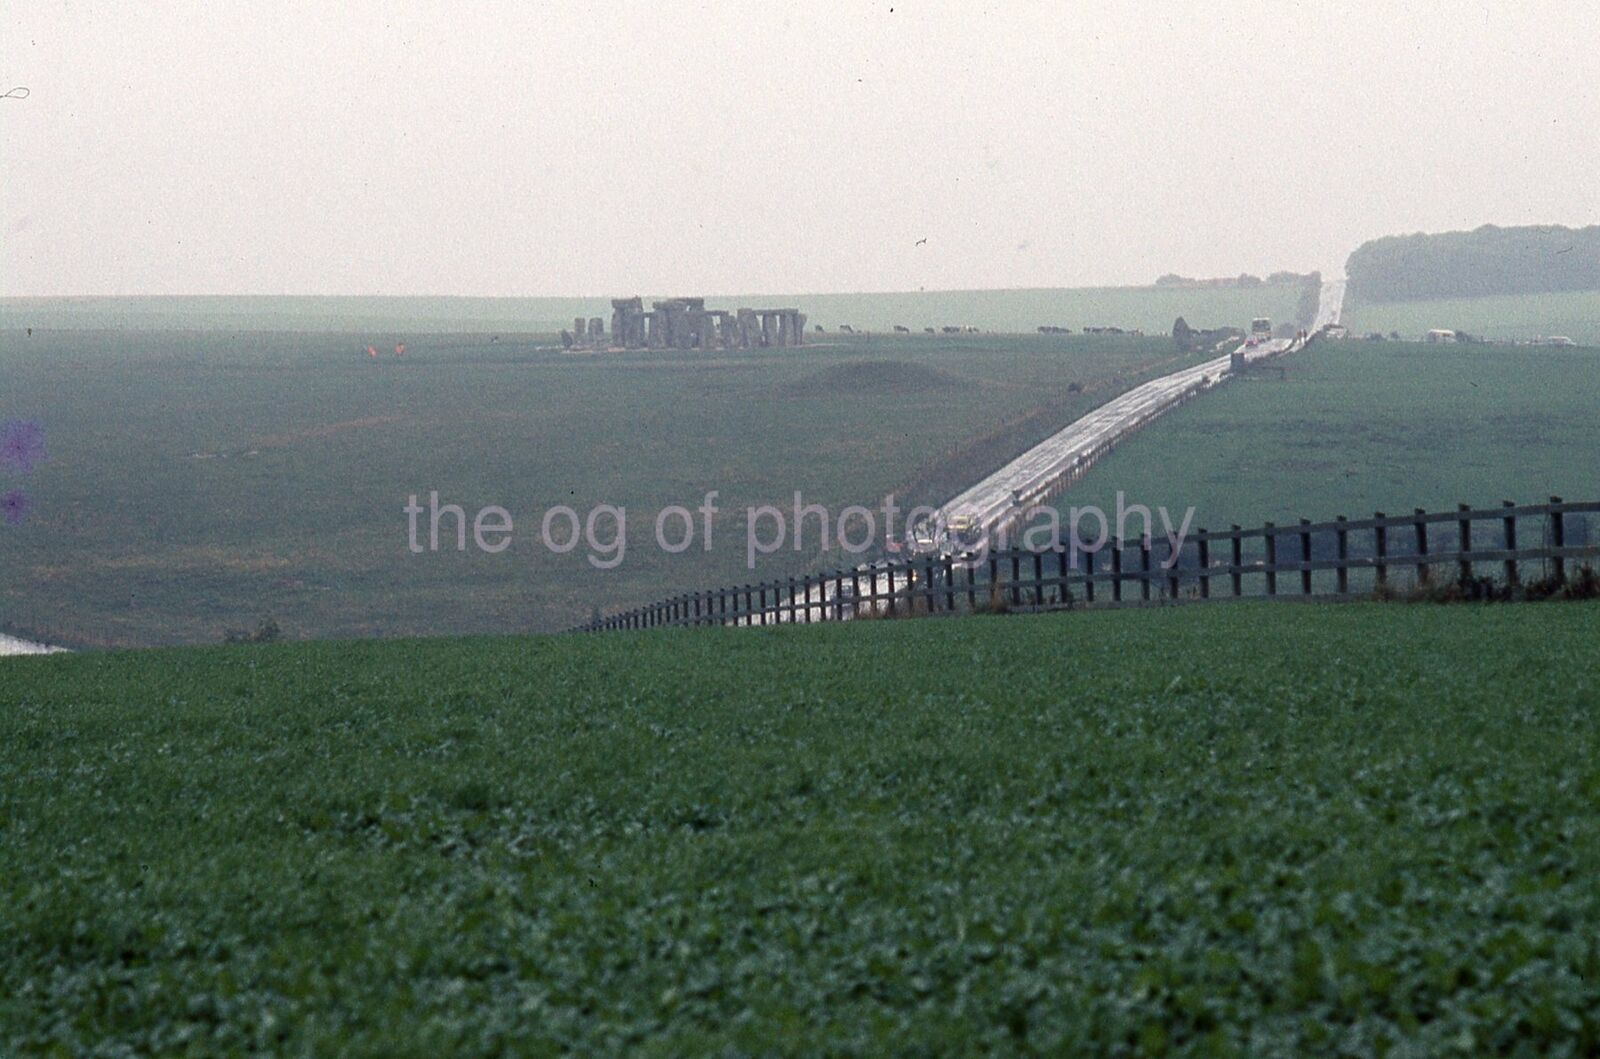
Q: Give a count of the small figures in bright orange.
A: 2